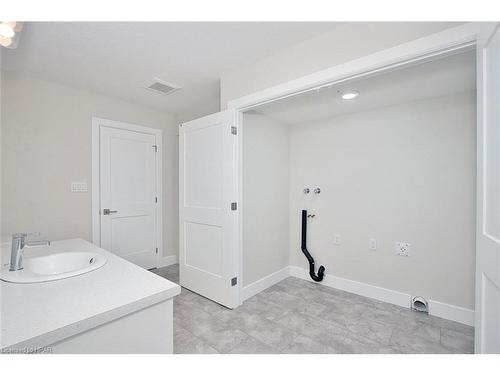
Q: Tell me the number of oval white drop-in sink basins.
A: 1